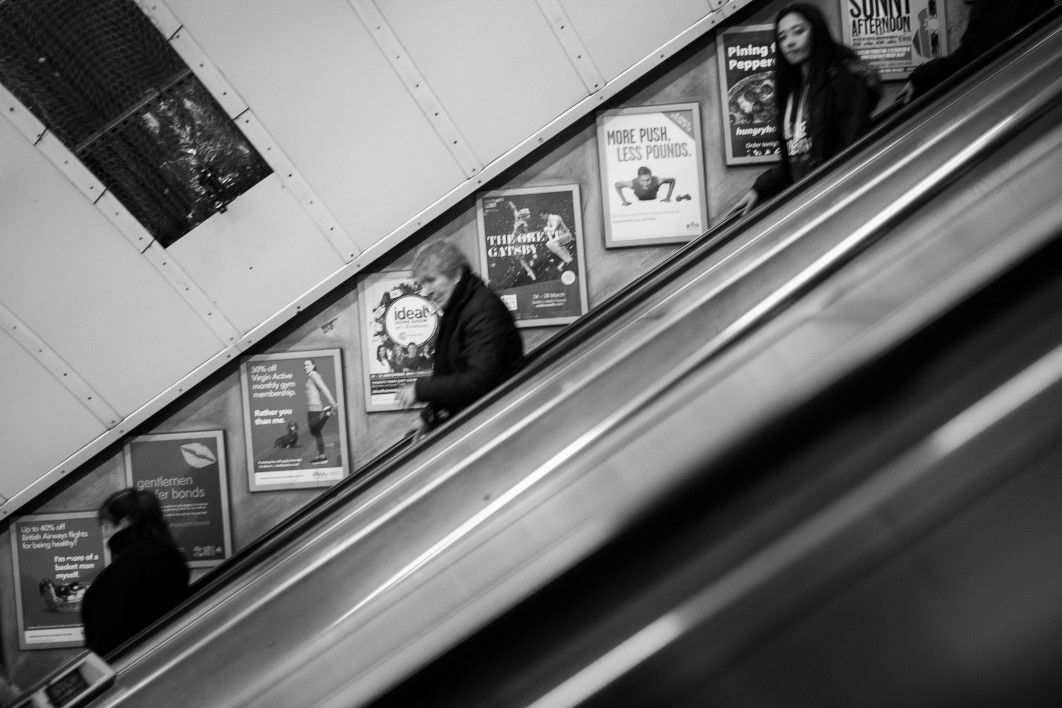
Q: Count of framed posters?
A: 8